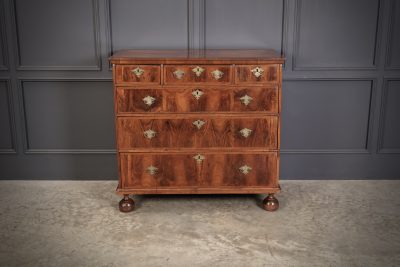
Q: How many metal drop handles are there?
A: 8